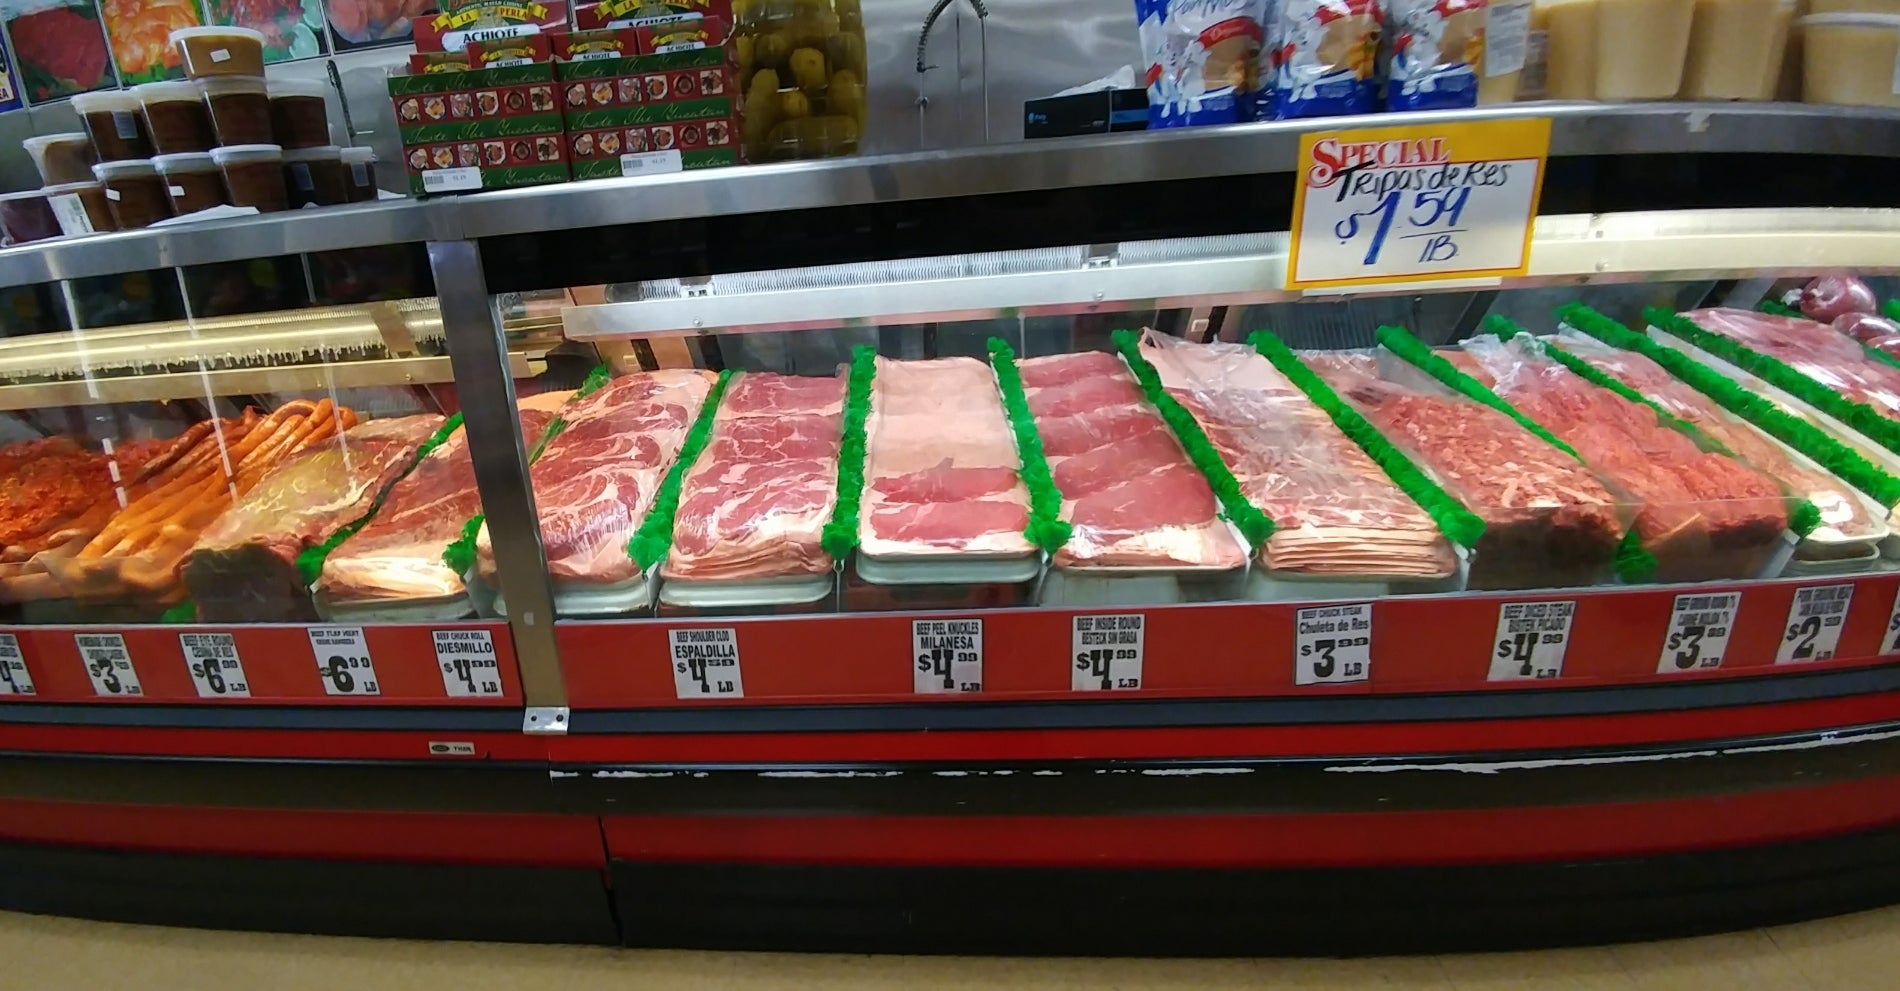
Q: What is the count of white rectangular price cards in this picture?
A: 13